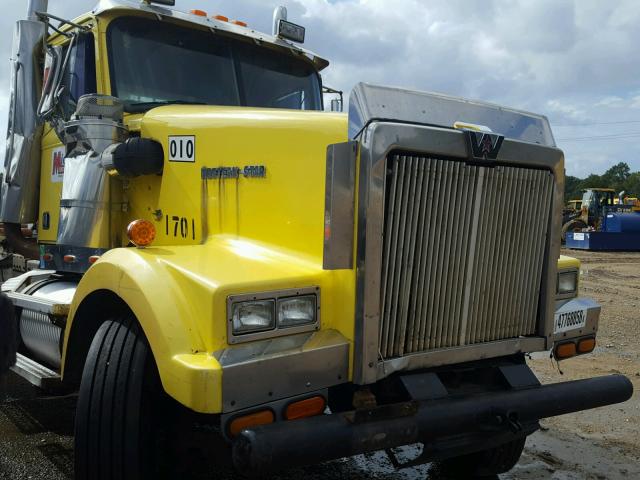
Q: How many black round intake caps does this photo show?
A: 1